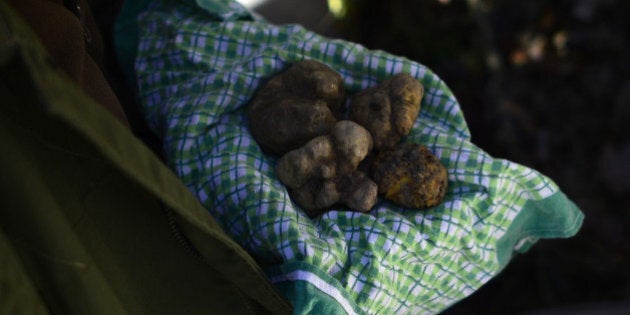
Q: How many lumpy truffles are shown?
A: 4